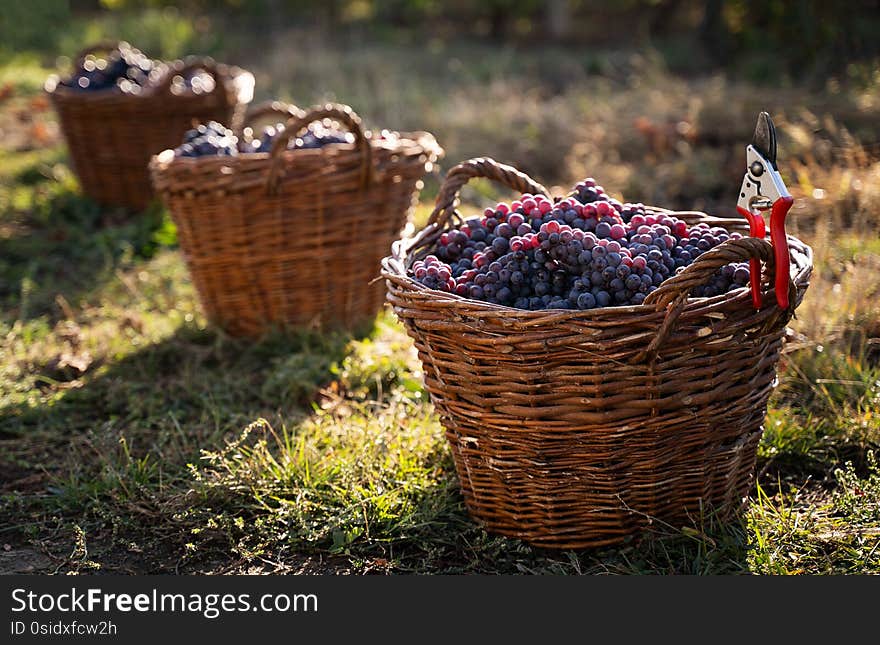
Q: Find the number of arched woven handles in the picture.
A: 6